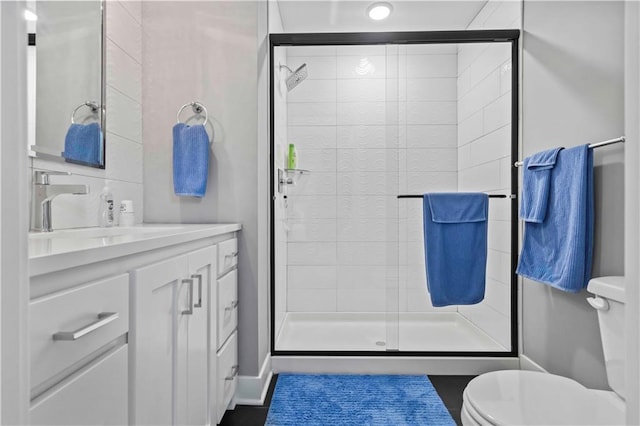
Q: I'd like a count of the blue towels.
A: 4